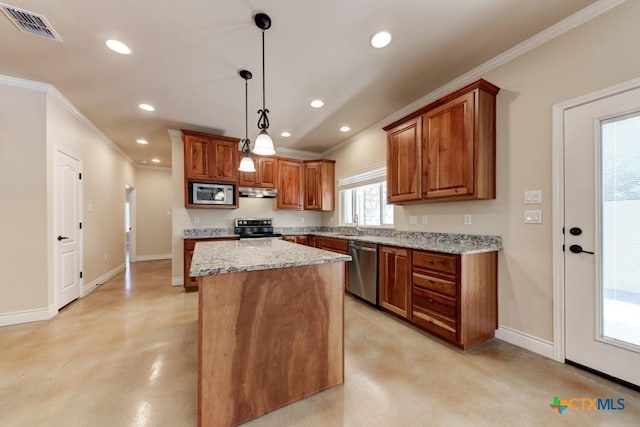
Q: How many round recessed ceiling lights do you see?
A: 8